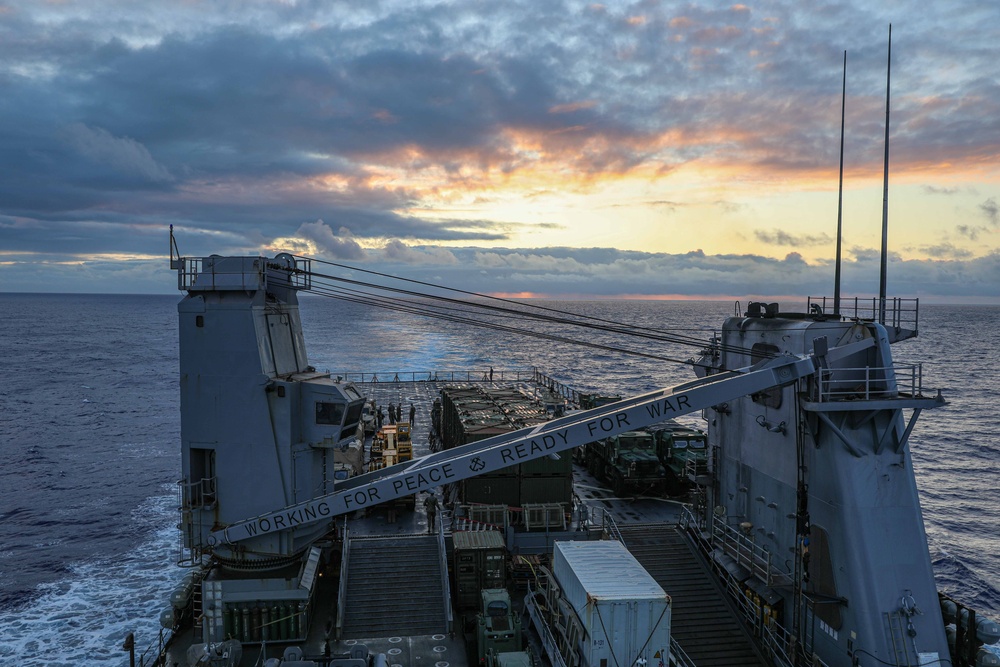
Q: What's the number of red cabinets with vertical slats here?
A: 0